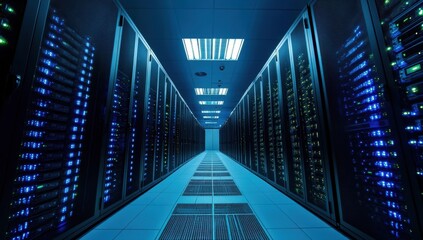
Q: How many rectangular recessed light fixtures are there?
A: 6